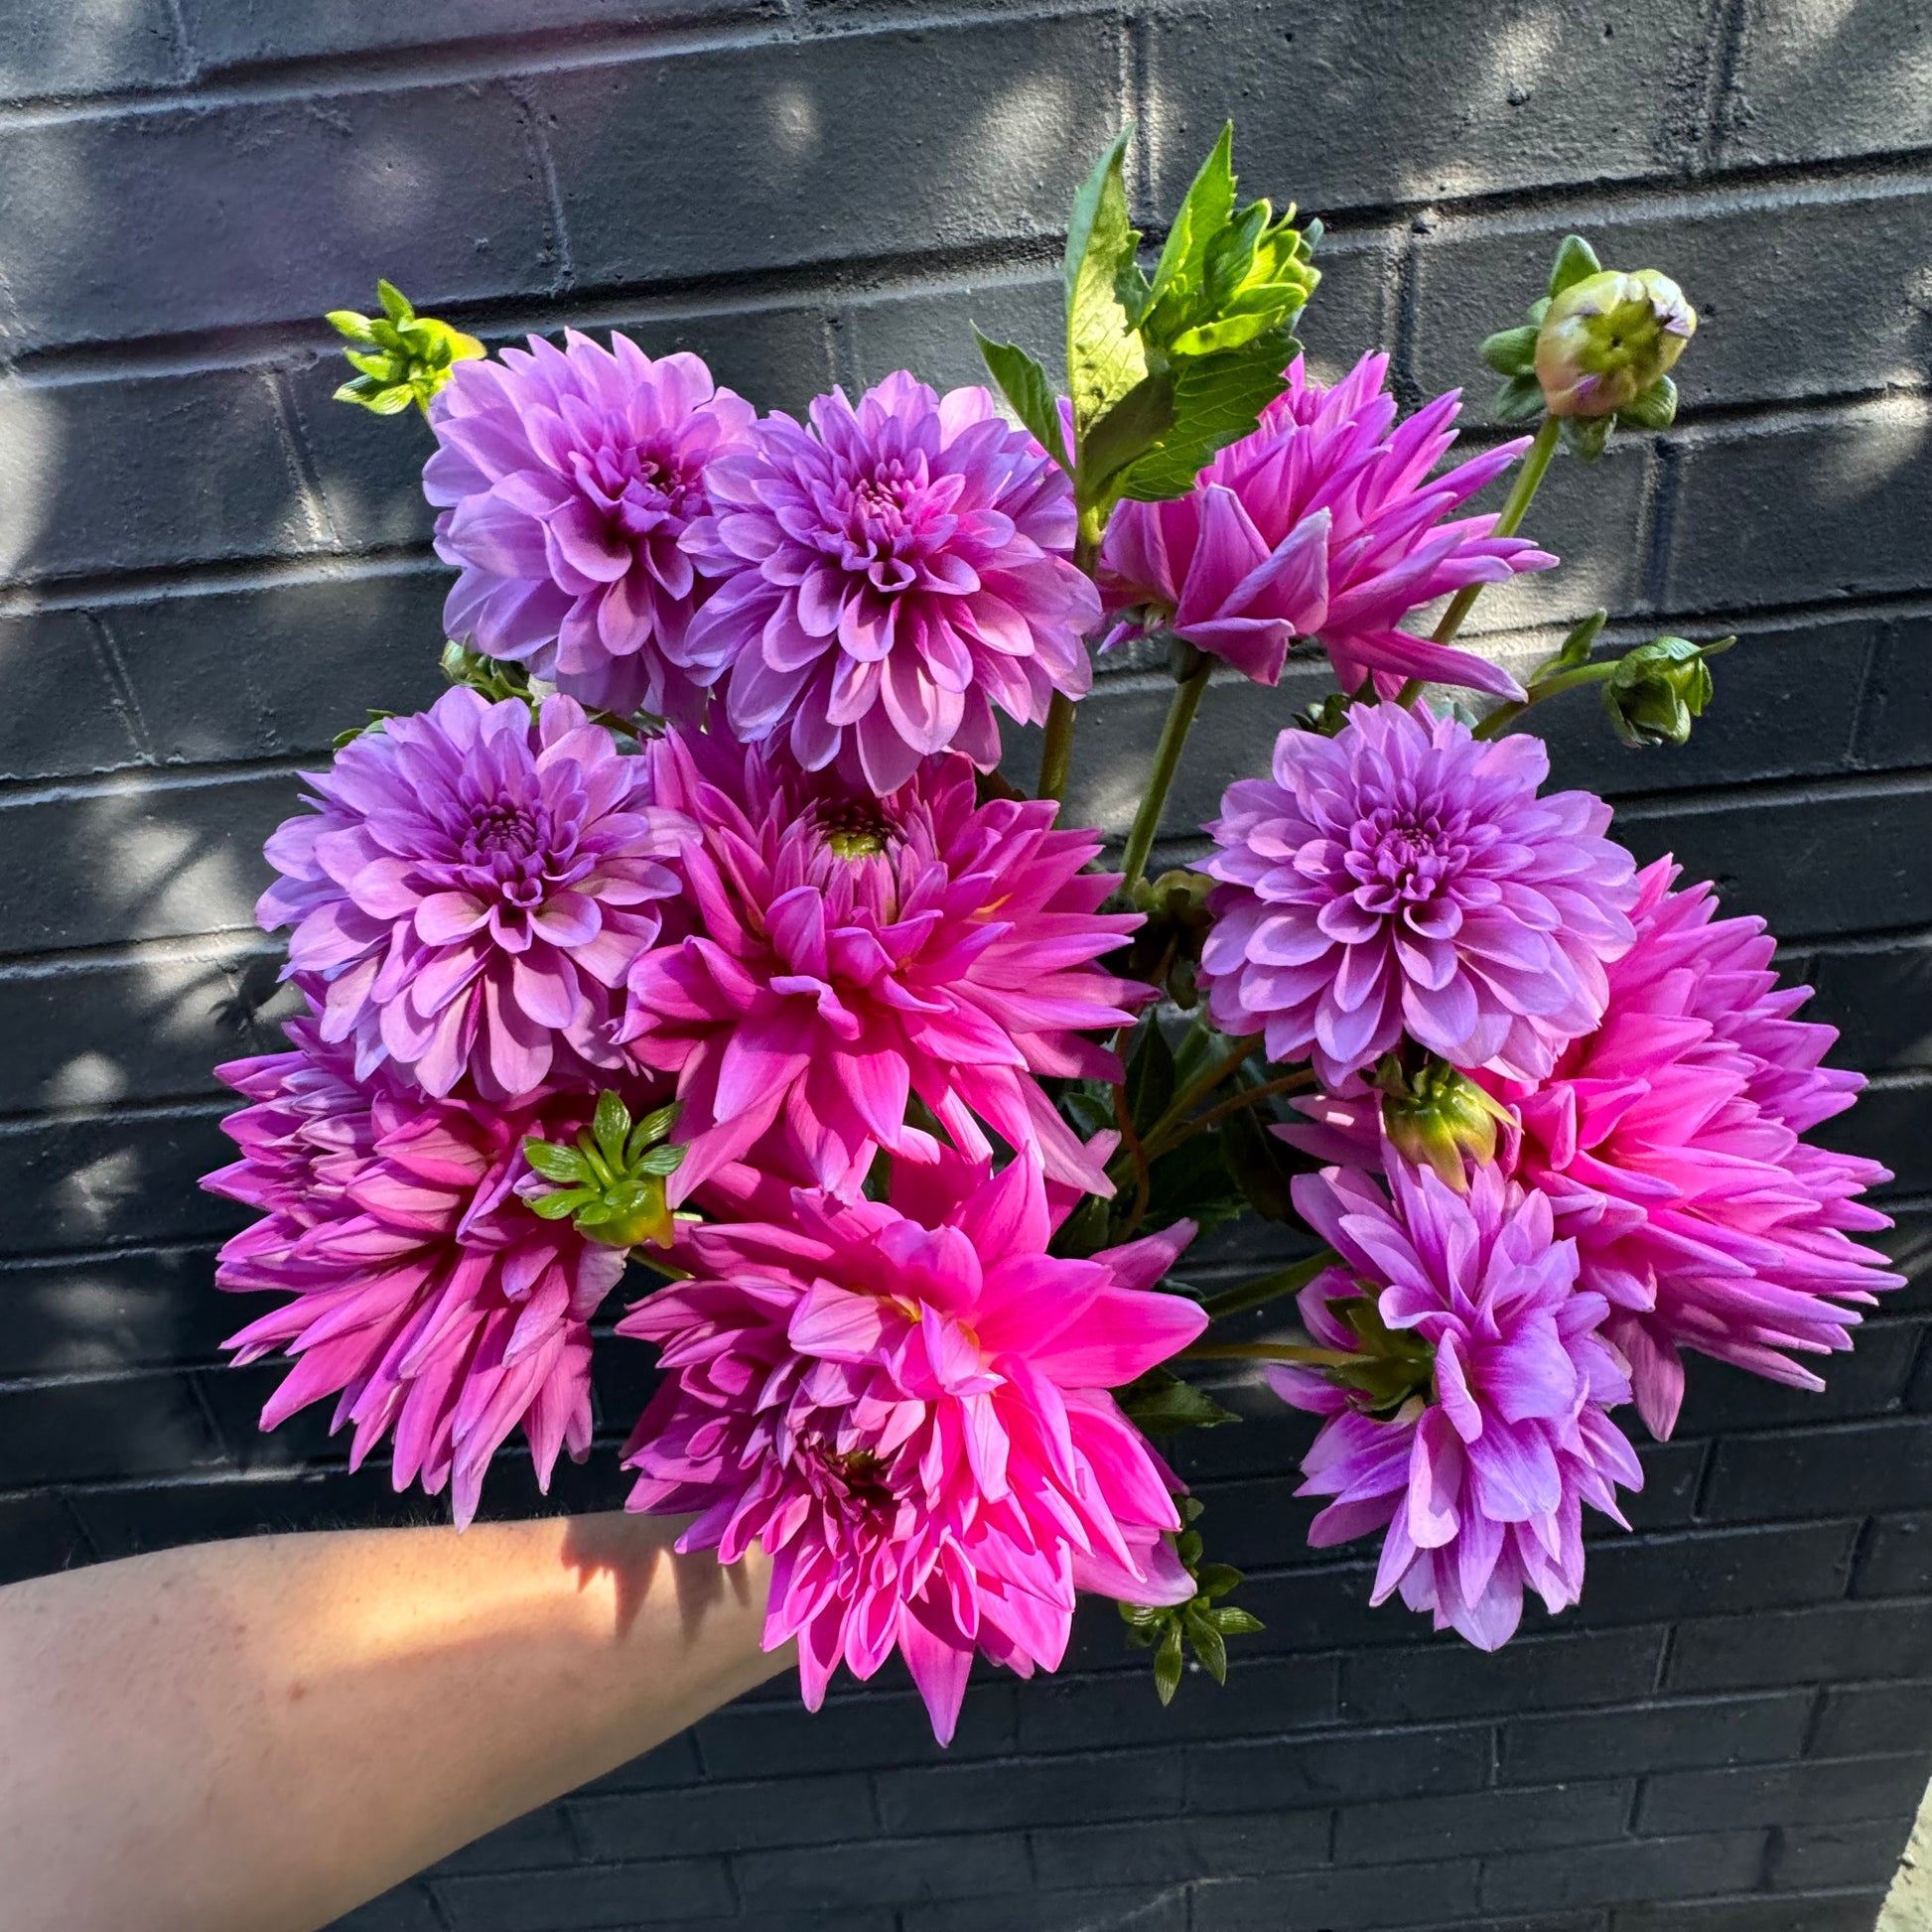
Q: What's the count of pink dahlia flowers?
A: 5